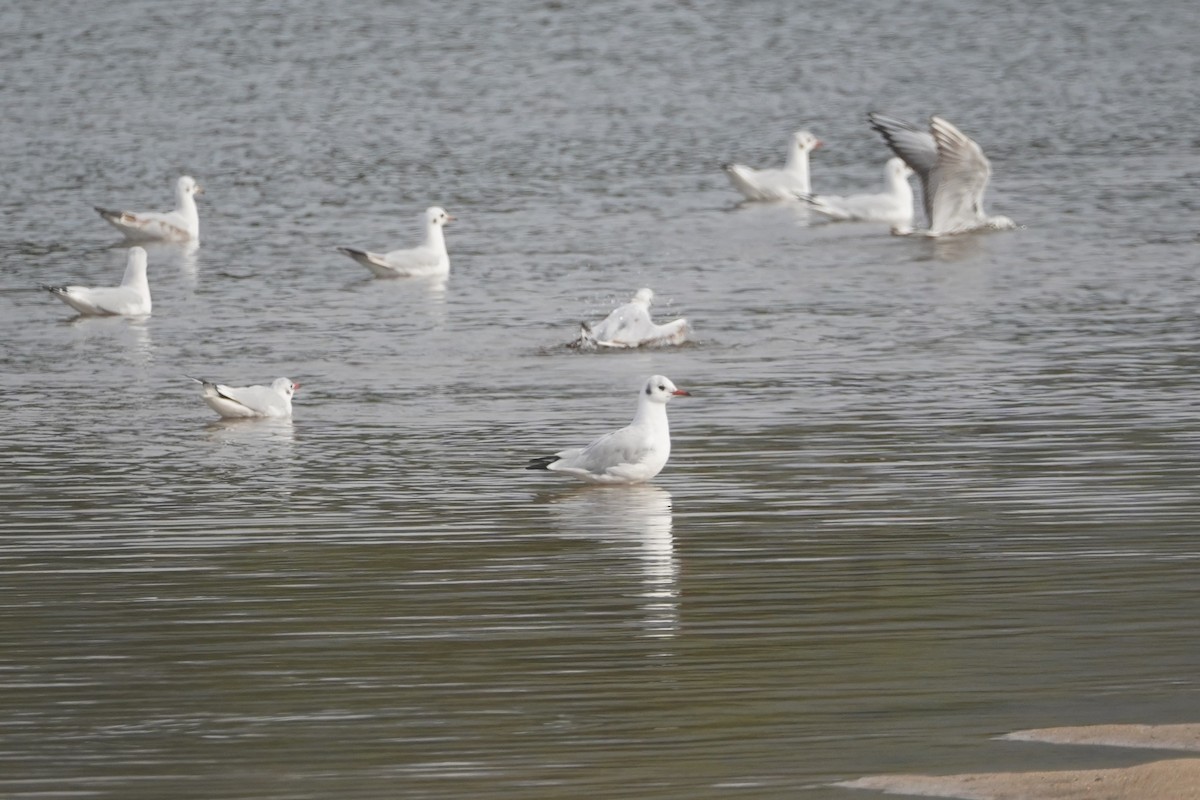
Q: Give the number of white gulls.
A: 9